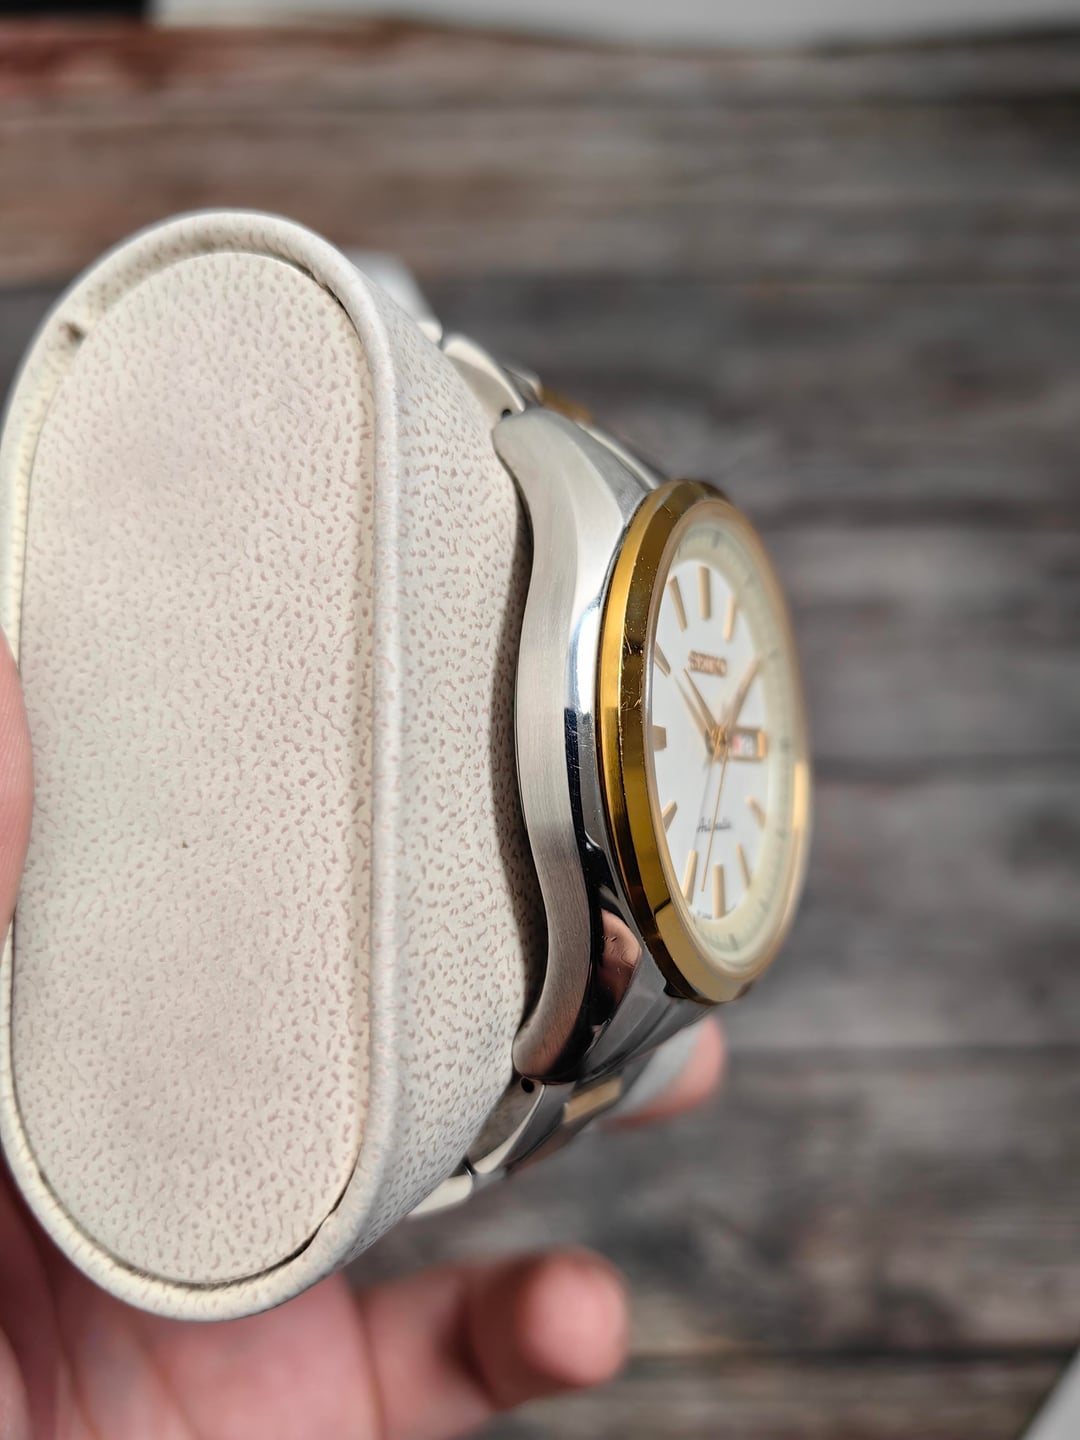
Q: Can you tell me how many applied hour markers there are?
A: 10